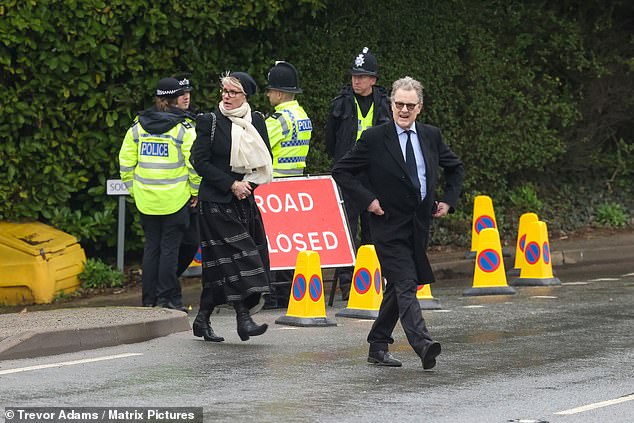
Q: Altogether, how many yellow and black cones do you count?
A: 8